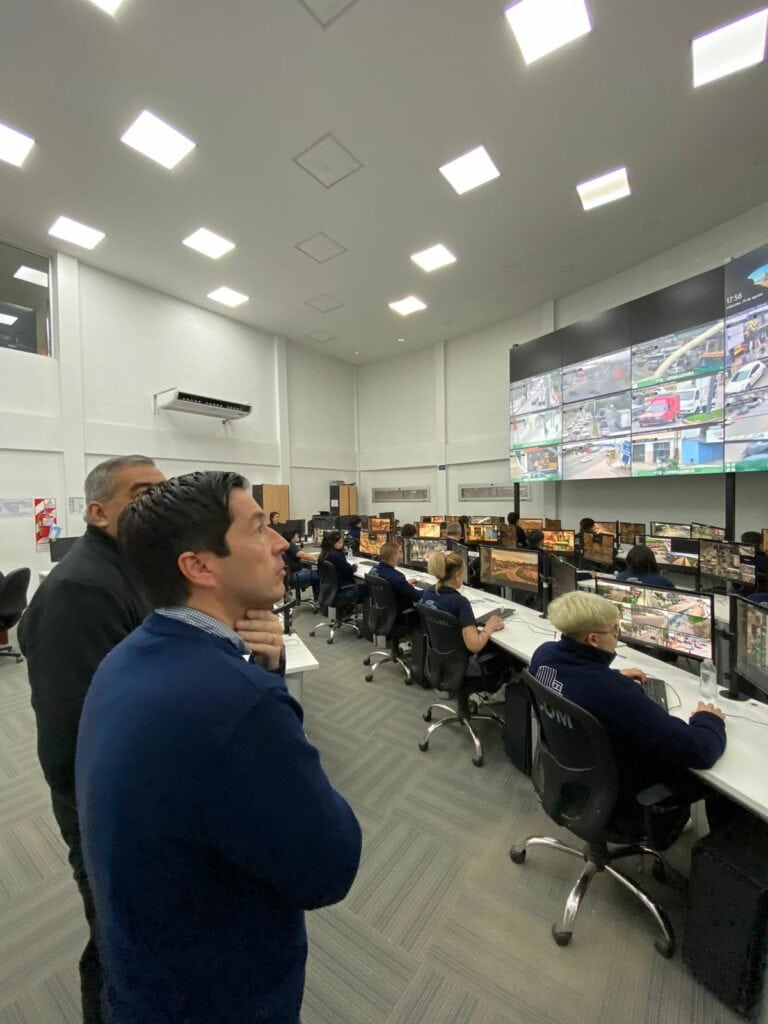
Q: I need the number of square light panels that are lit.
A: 12